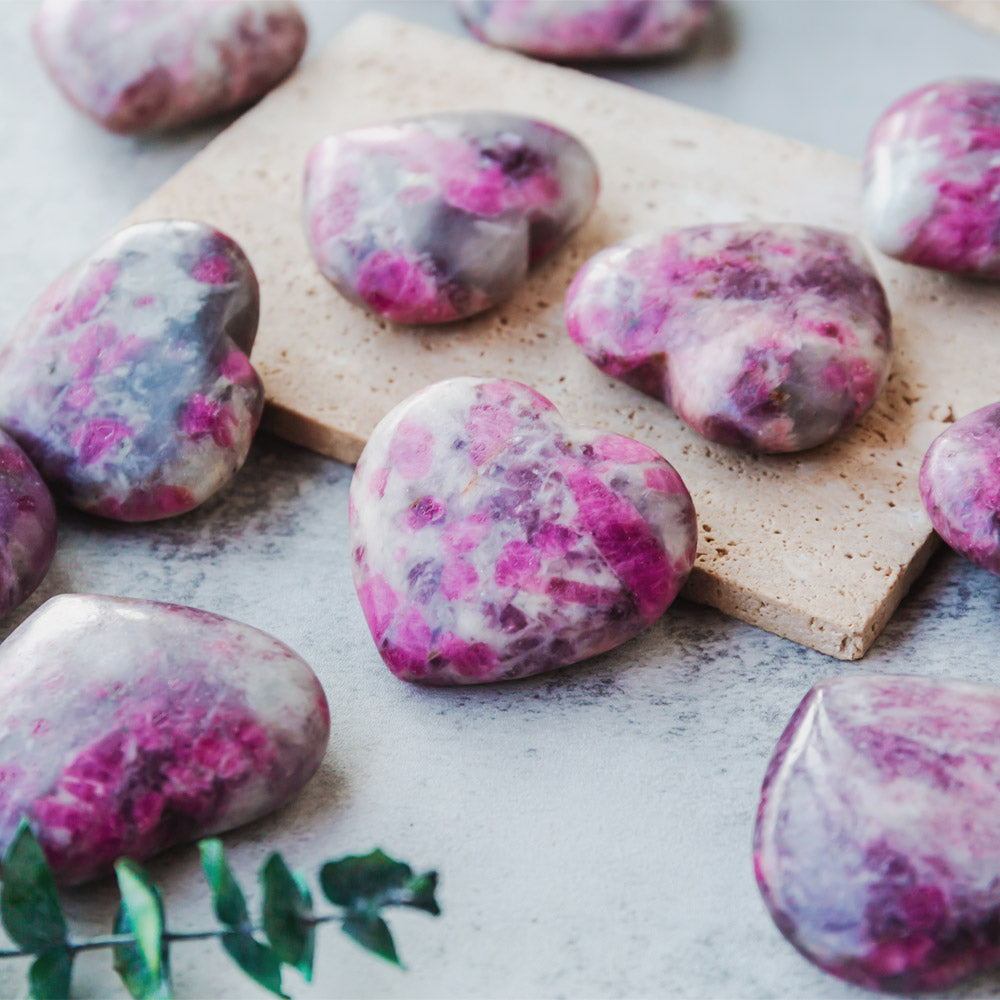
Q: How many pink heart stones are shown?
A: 11